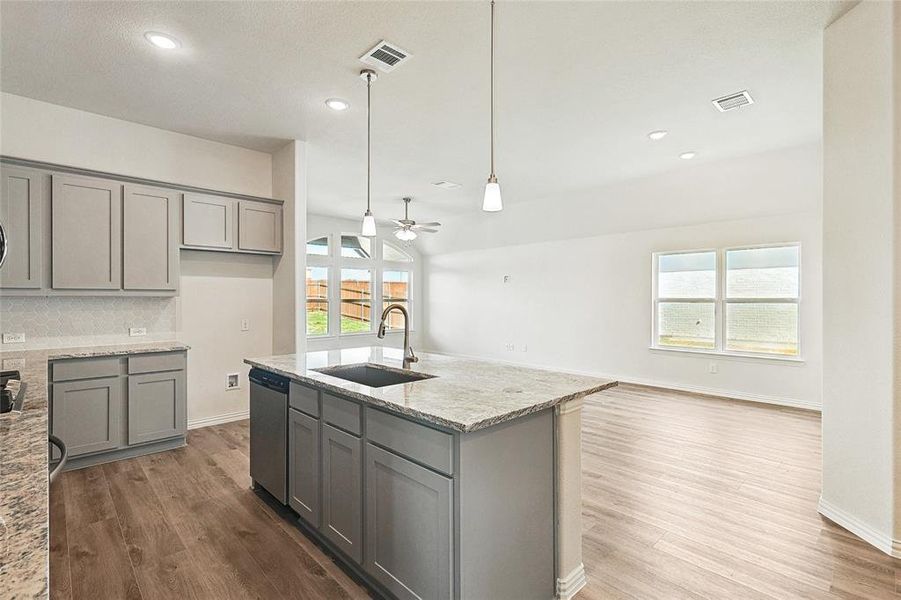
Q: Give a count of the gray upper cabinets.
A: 5